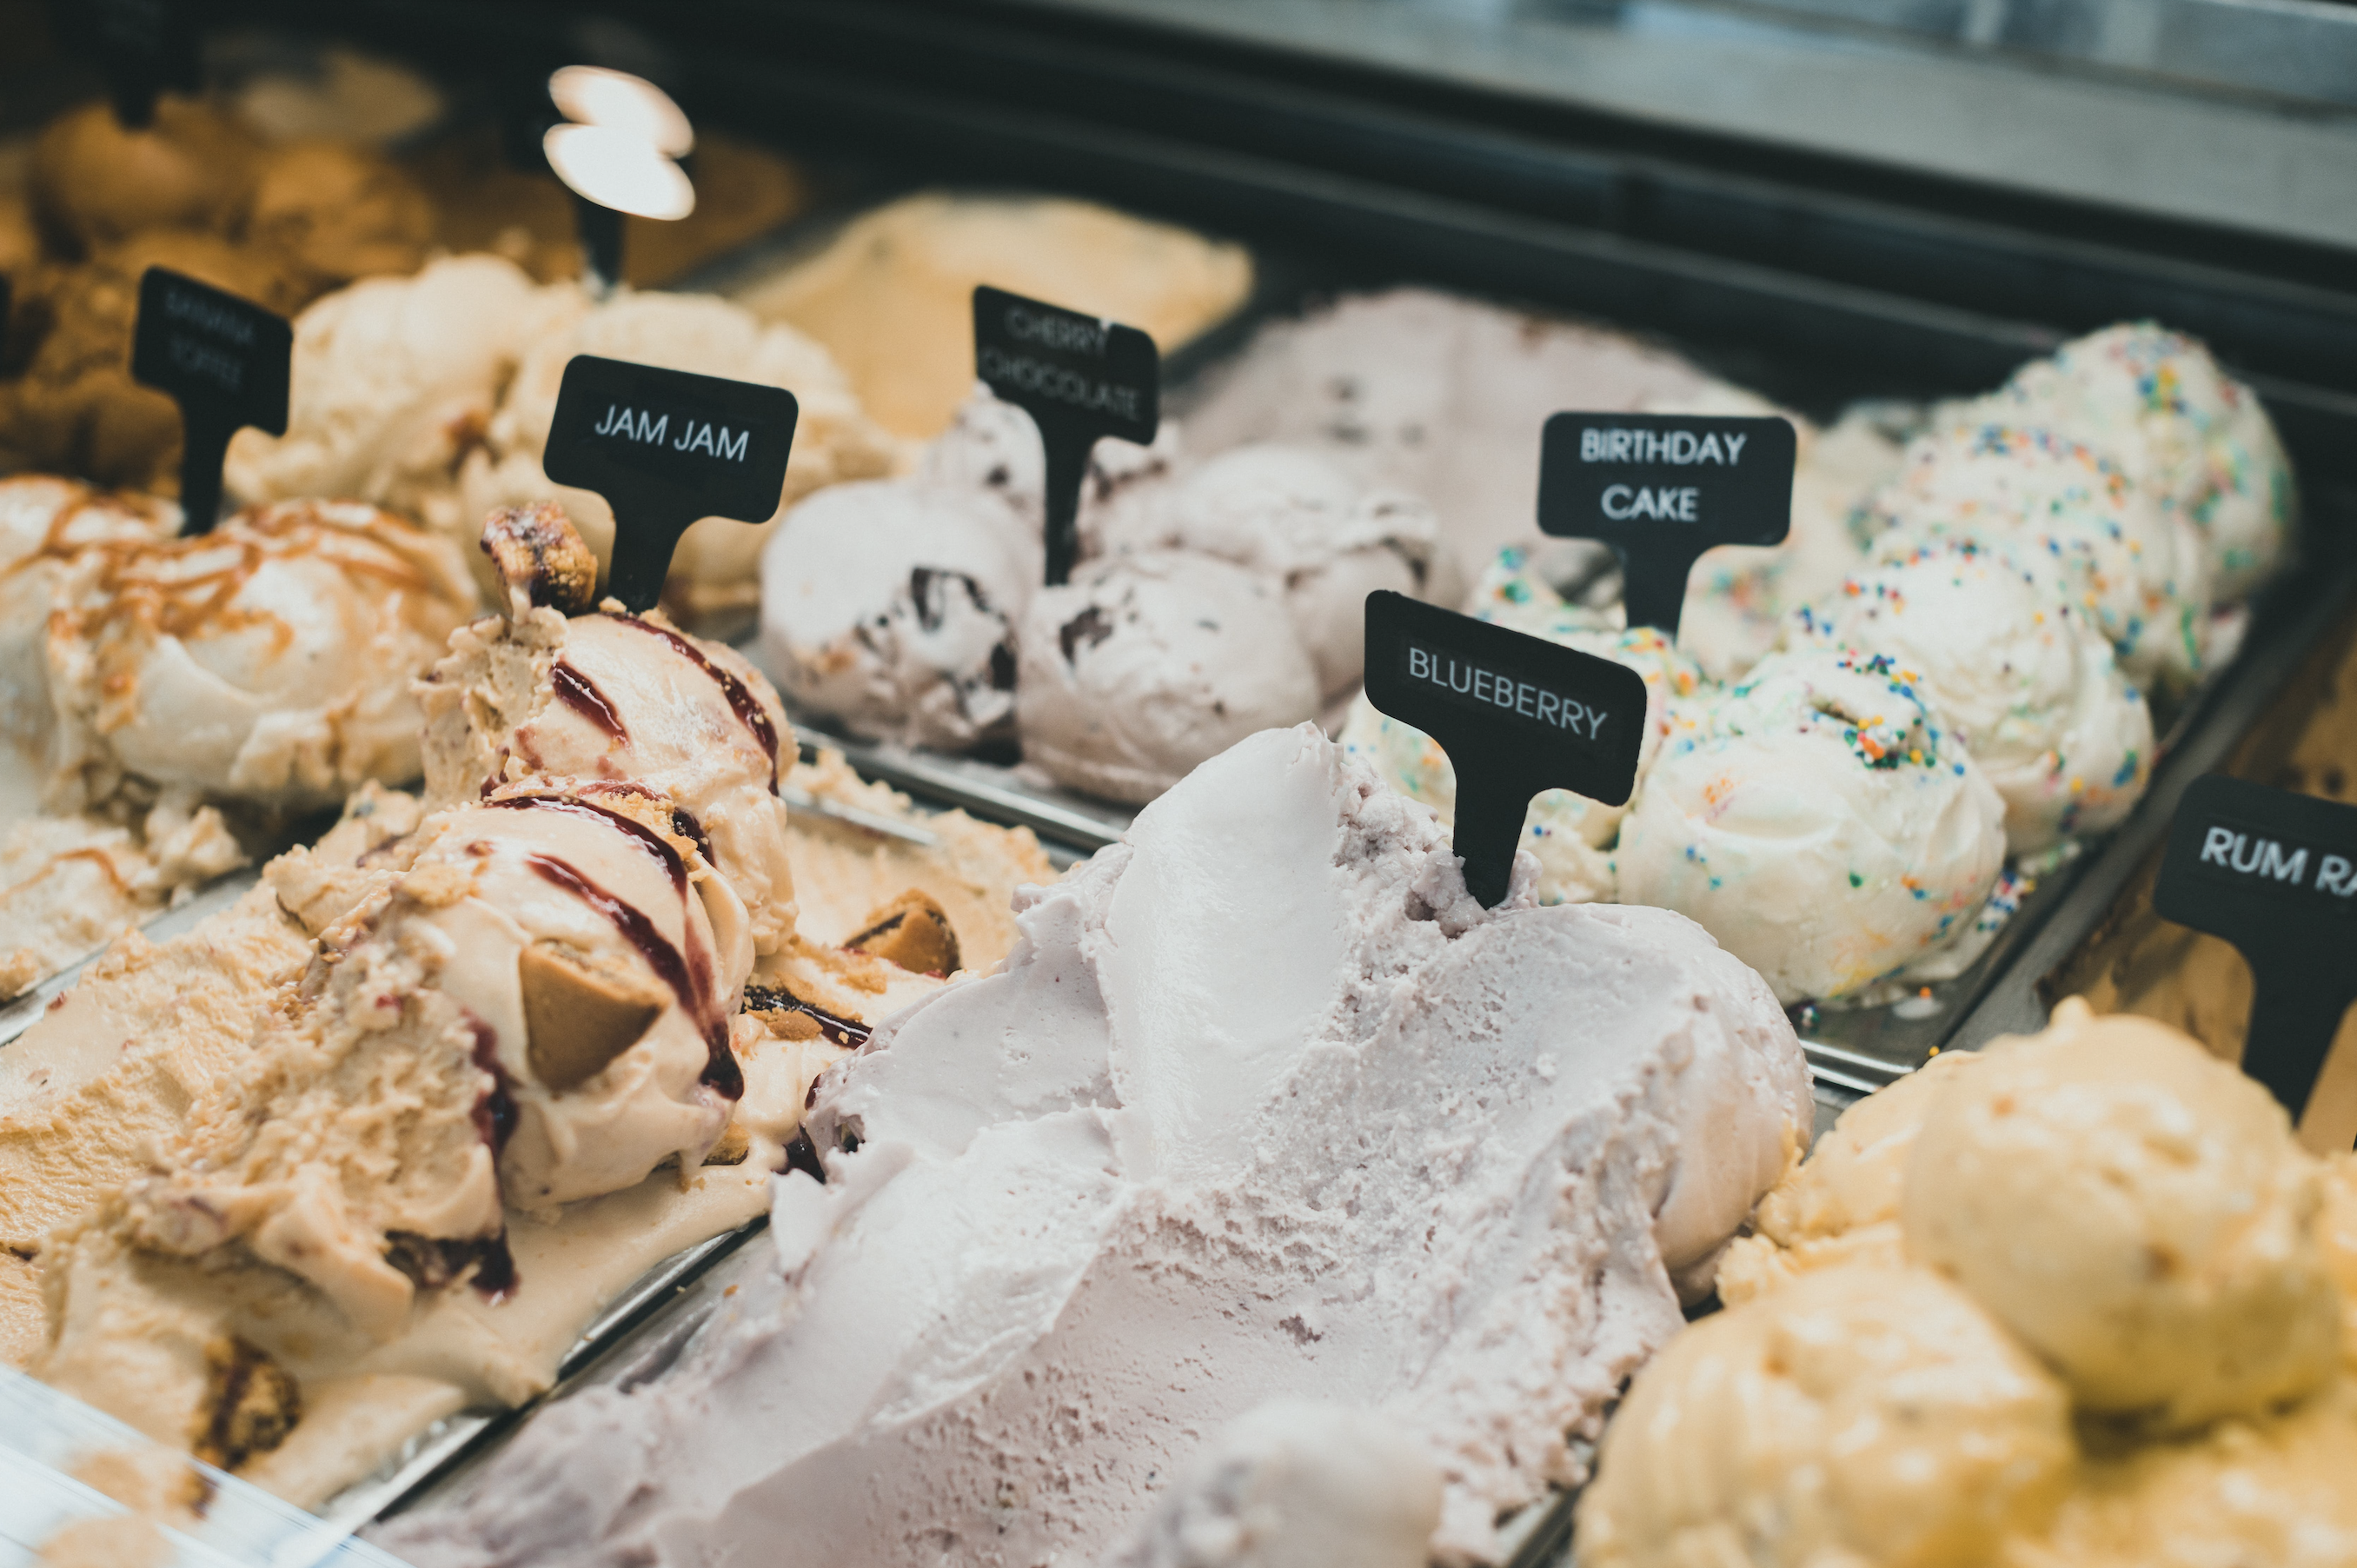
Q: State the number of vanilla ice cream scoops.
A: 0